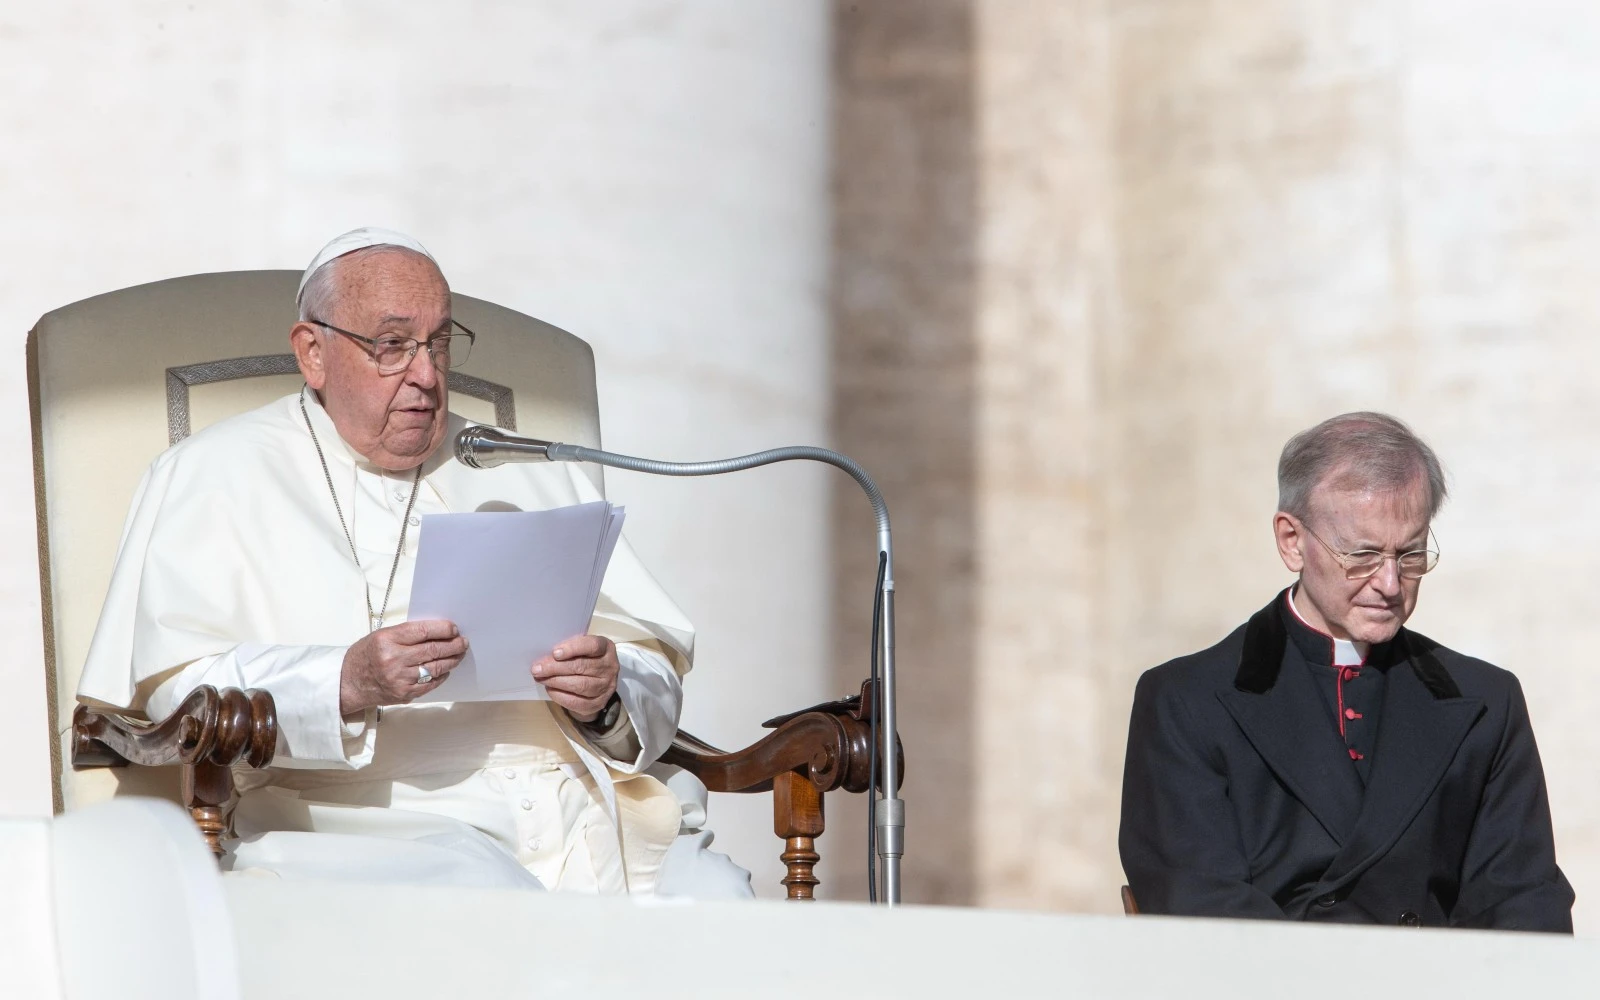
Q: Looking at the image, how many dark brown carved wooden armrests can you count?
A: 2